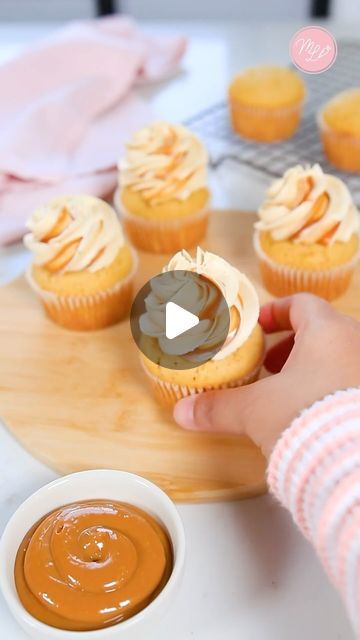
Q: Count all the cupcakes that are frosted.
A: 4